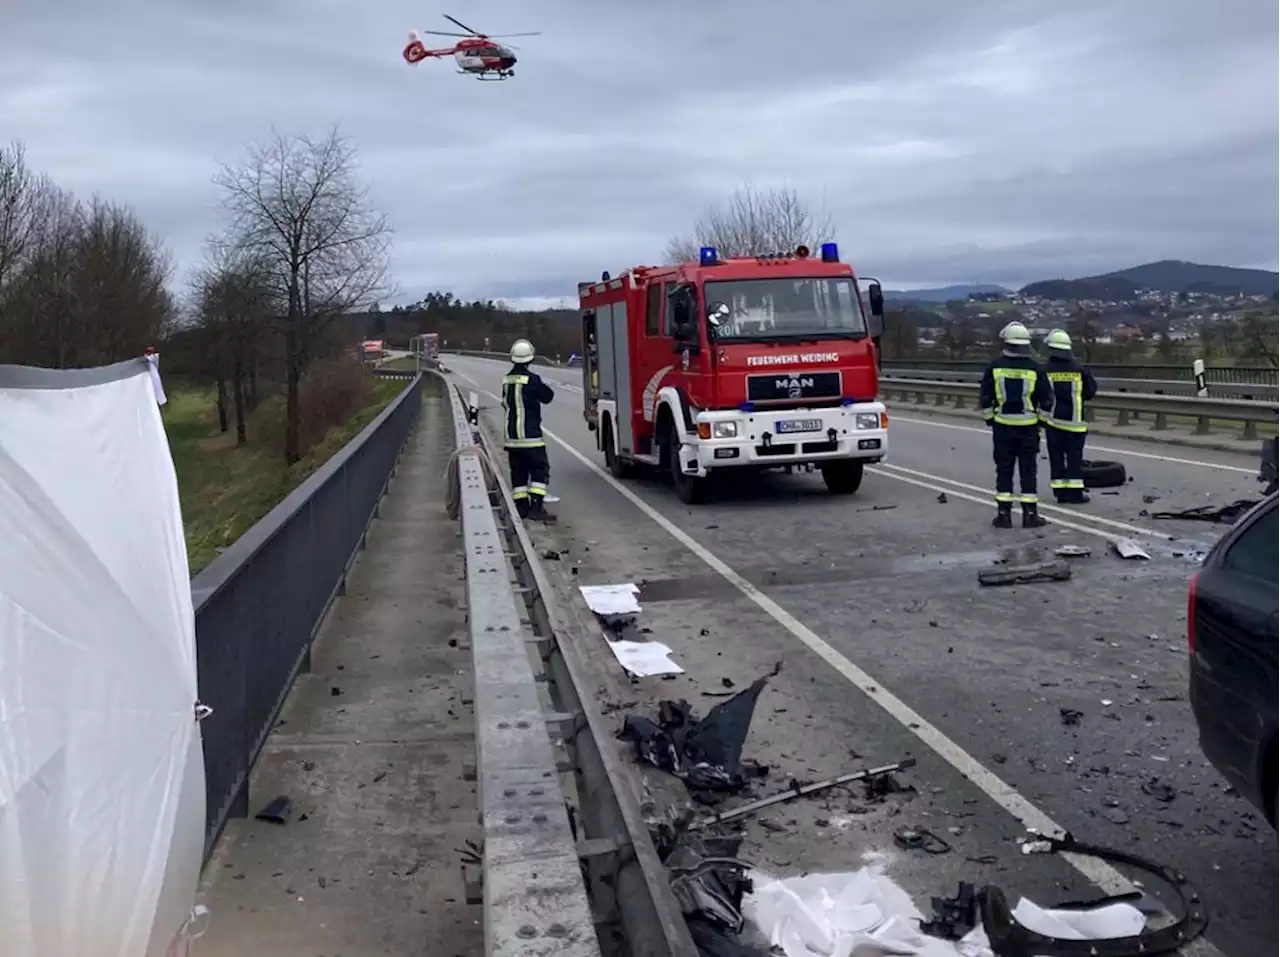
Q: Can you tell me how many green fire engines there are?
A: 0